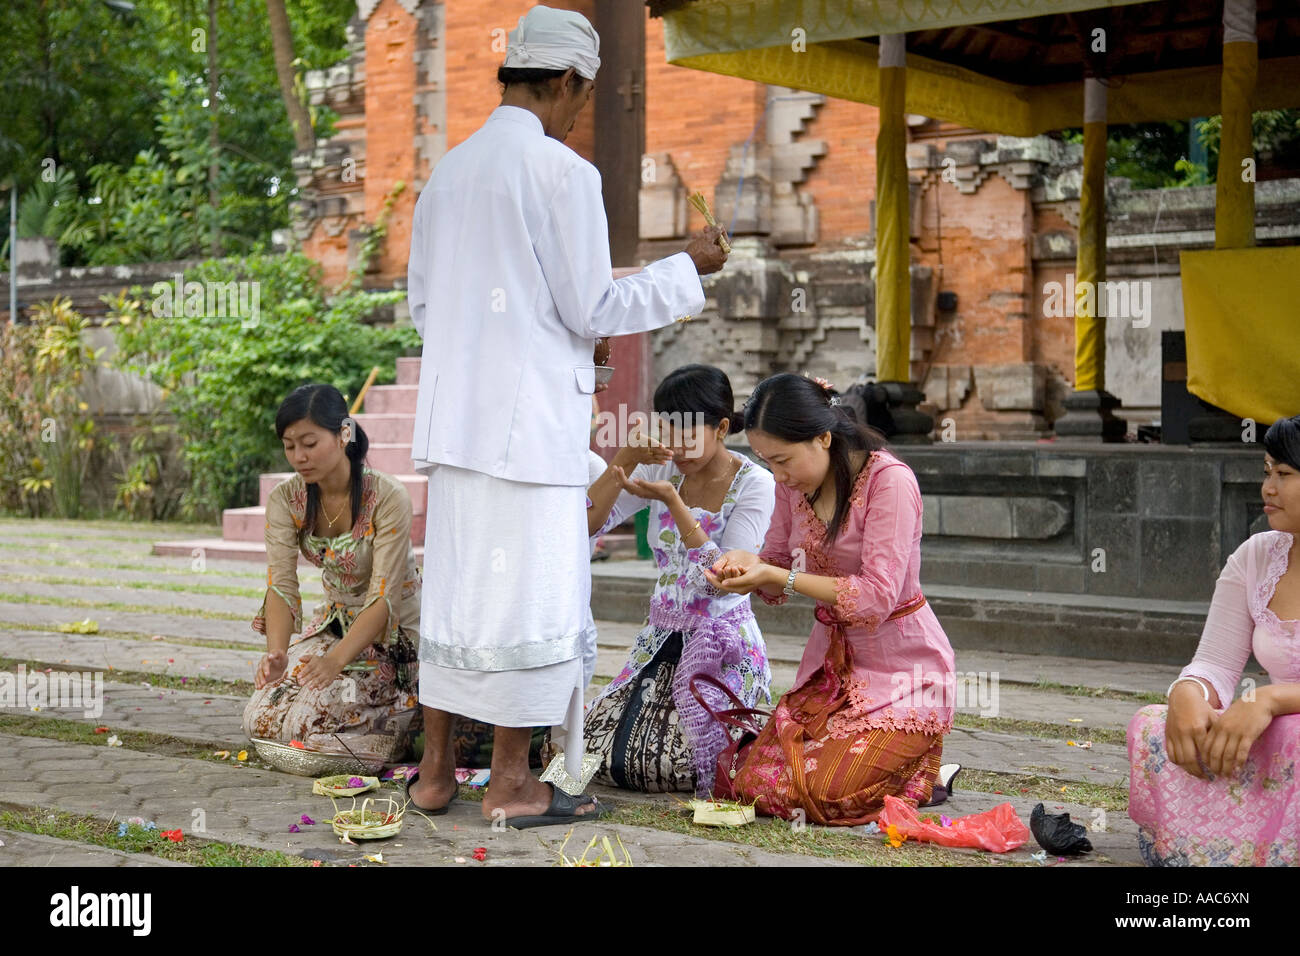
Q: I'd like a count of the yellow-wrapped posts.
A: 3